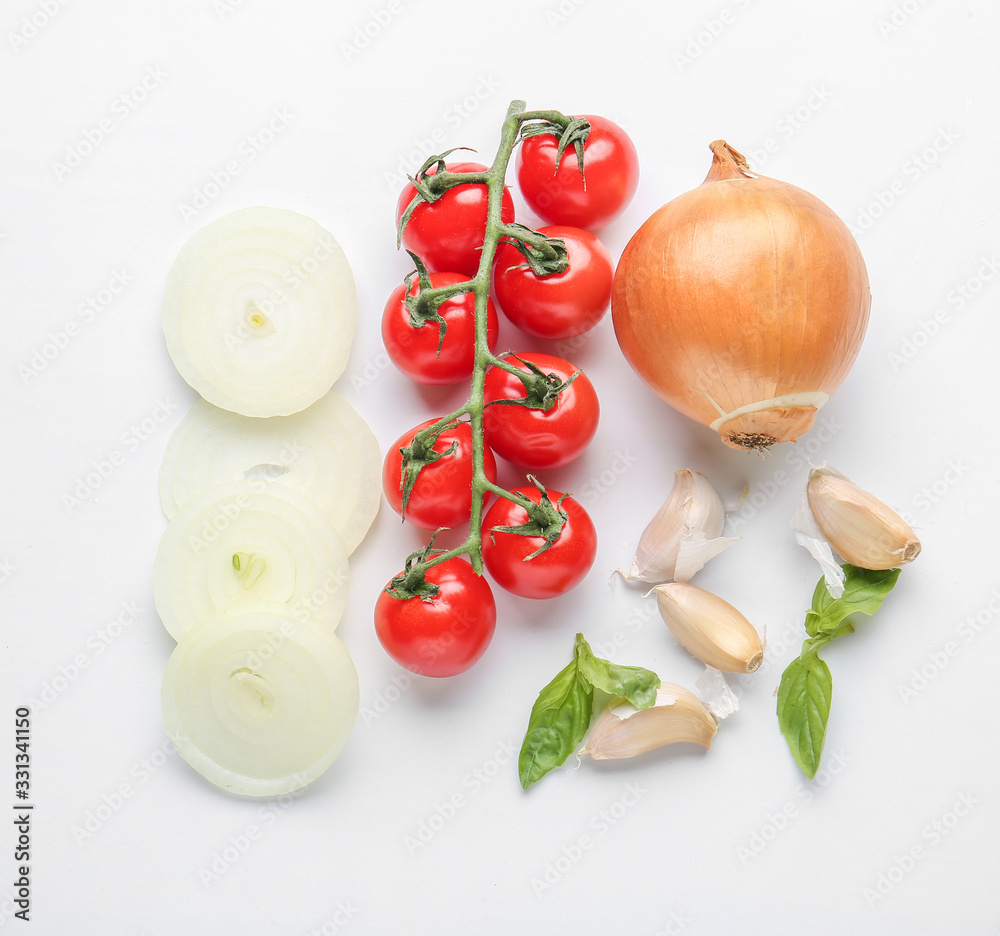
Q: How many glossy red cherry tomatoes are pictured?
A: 8